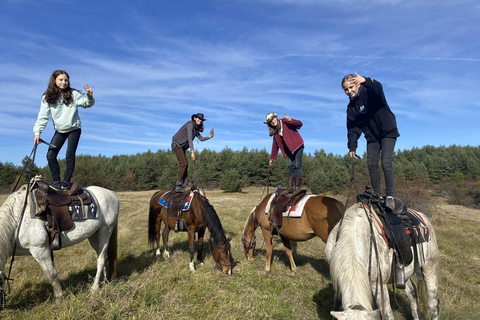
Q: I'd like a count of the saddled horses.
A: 4